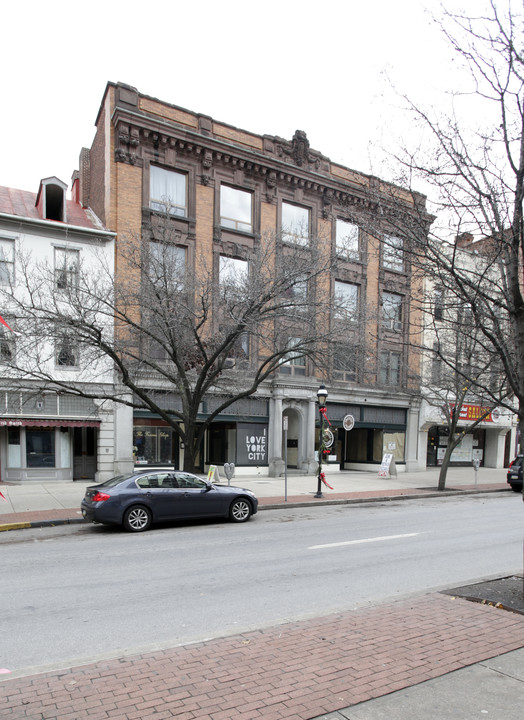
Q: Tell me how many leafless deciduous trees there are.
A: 3